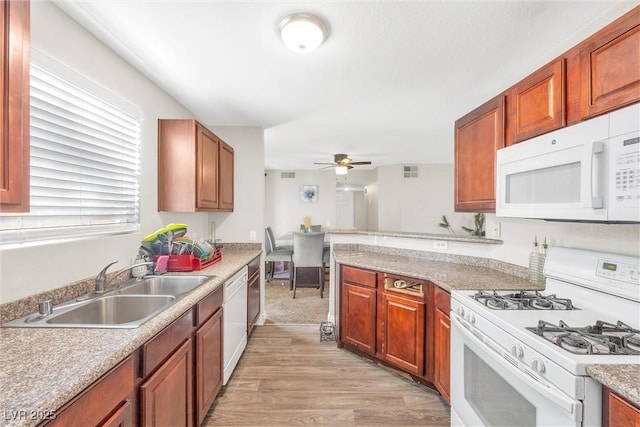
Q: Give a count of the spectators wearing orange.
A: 0